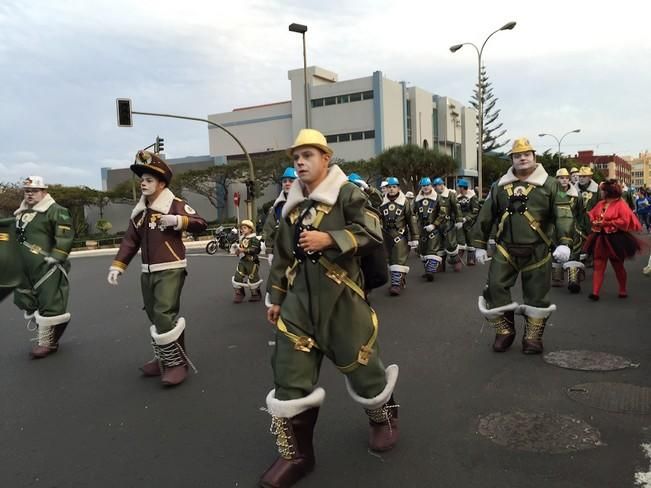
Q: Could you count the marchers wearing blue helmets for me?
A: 6